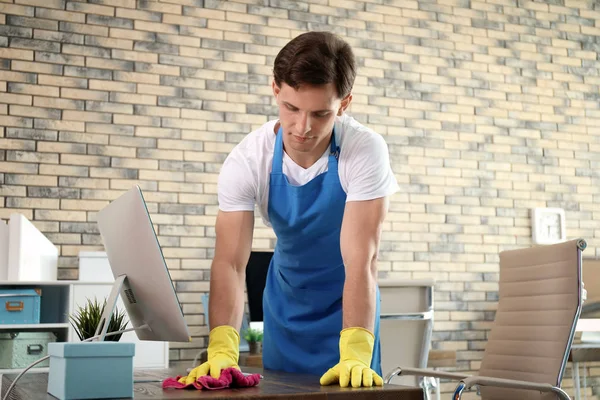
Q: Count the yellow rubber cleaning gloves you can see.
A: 2